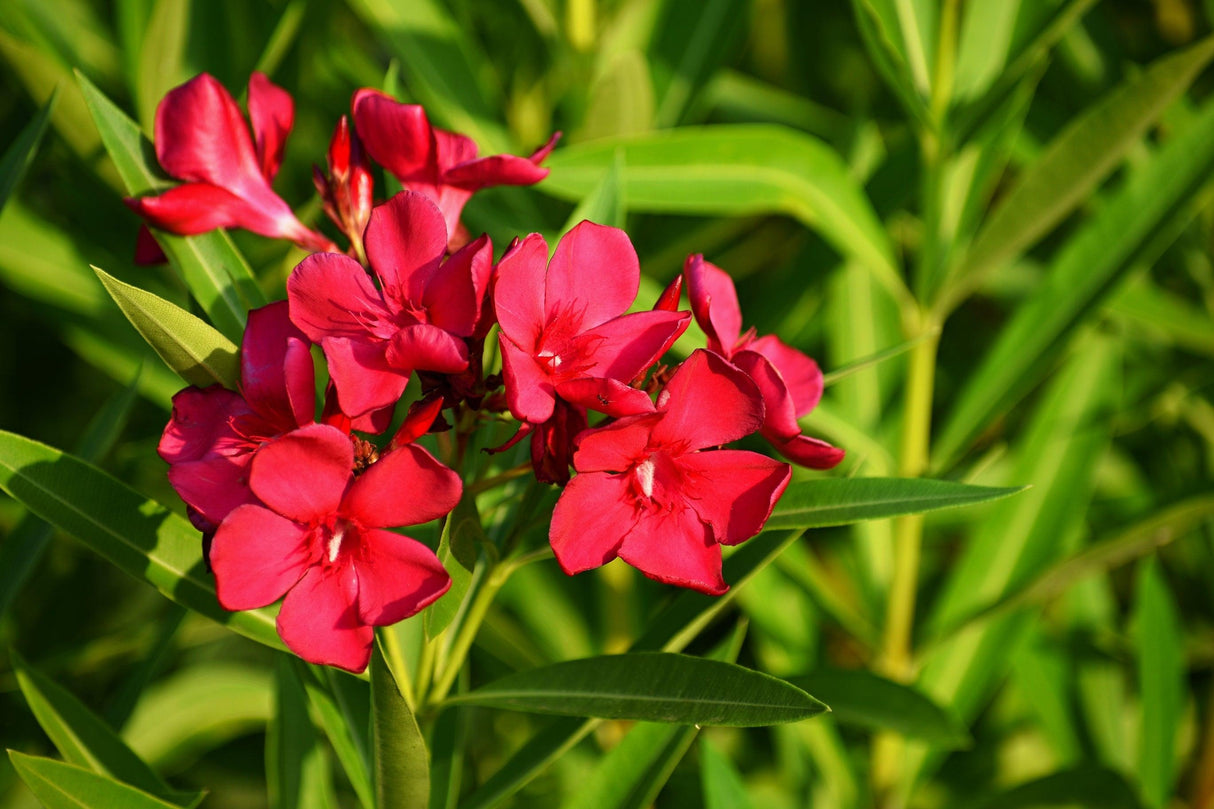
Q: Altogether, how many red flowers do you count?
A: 8